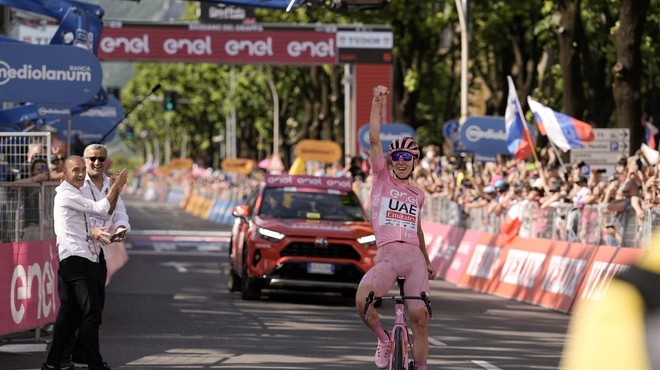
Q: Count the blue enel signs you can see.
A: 0